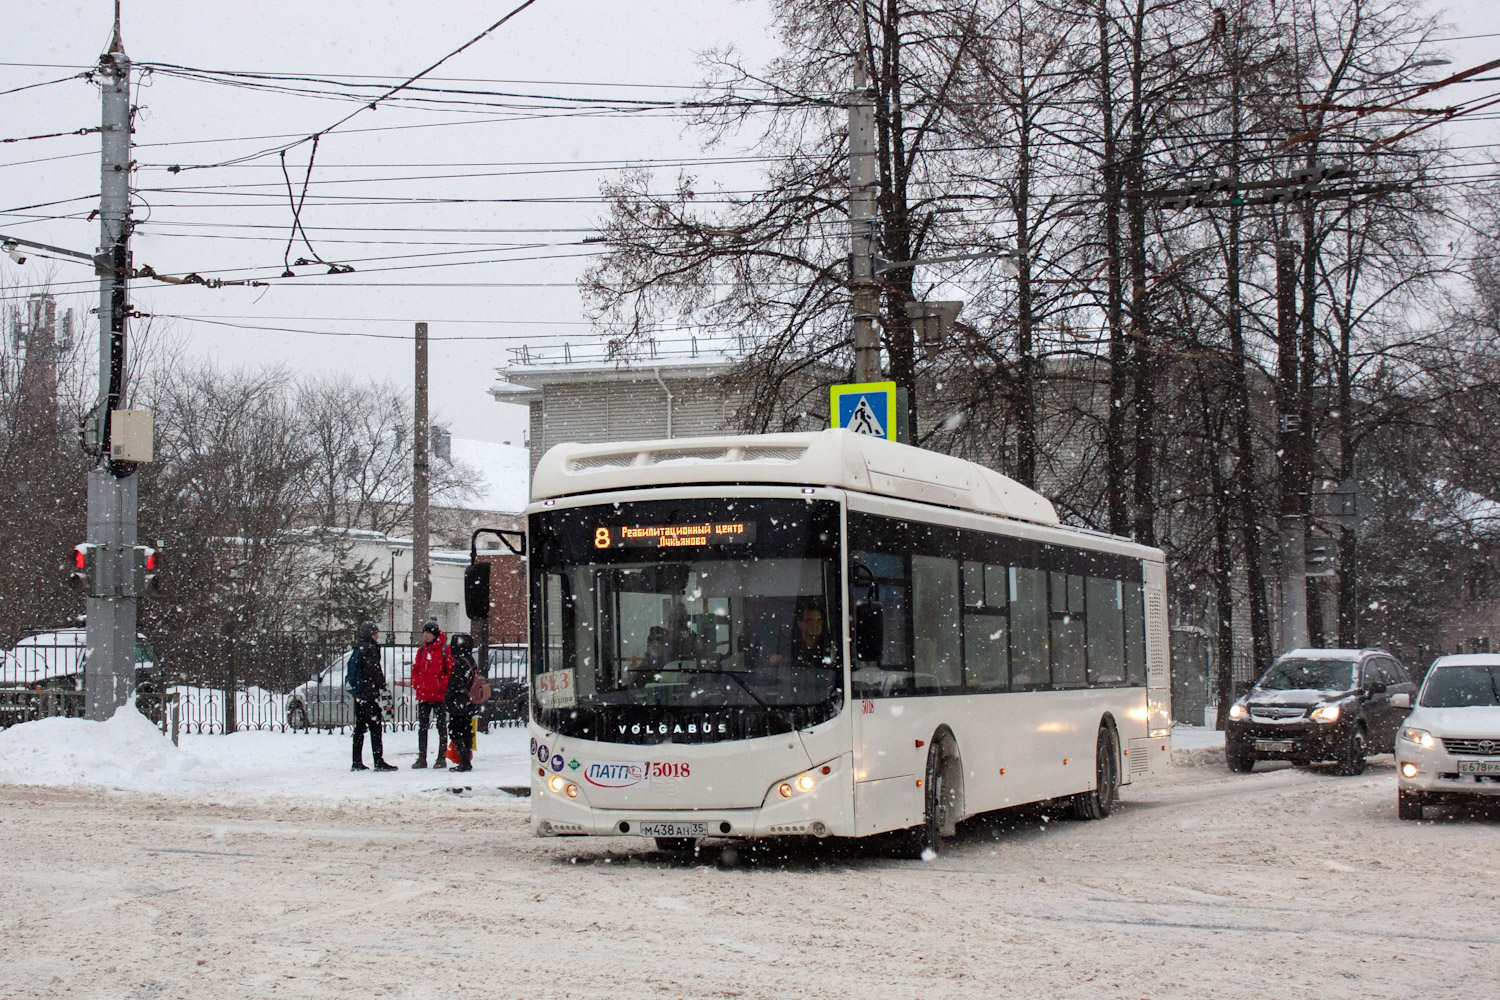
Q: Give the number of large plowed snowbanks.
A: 1